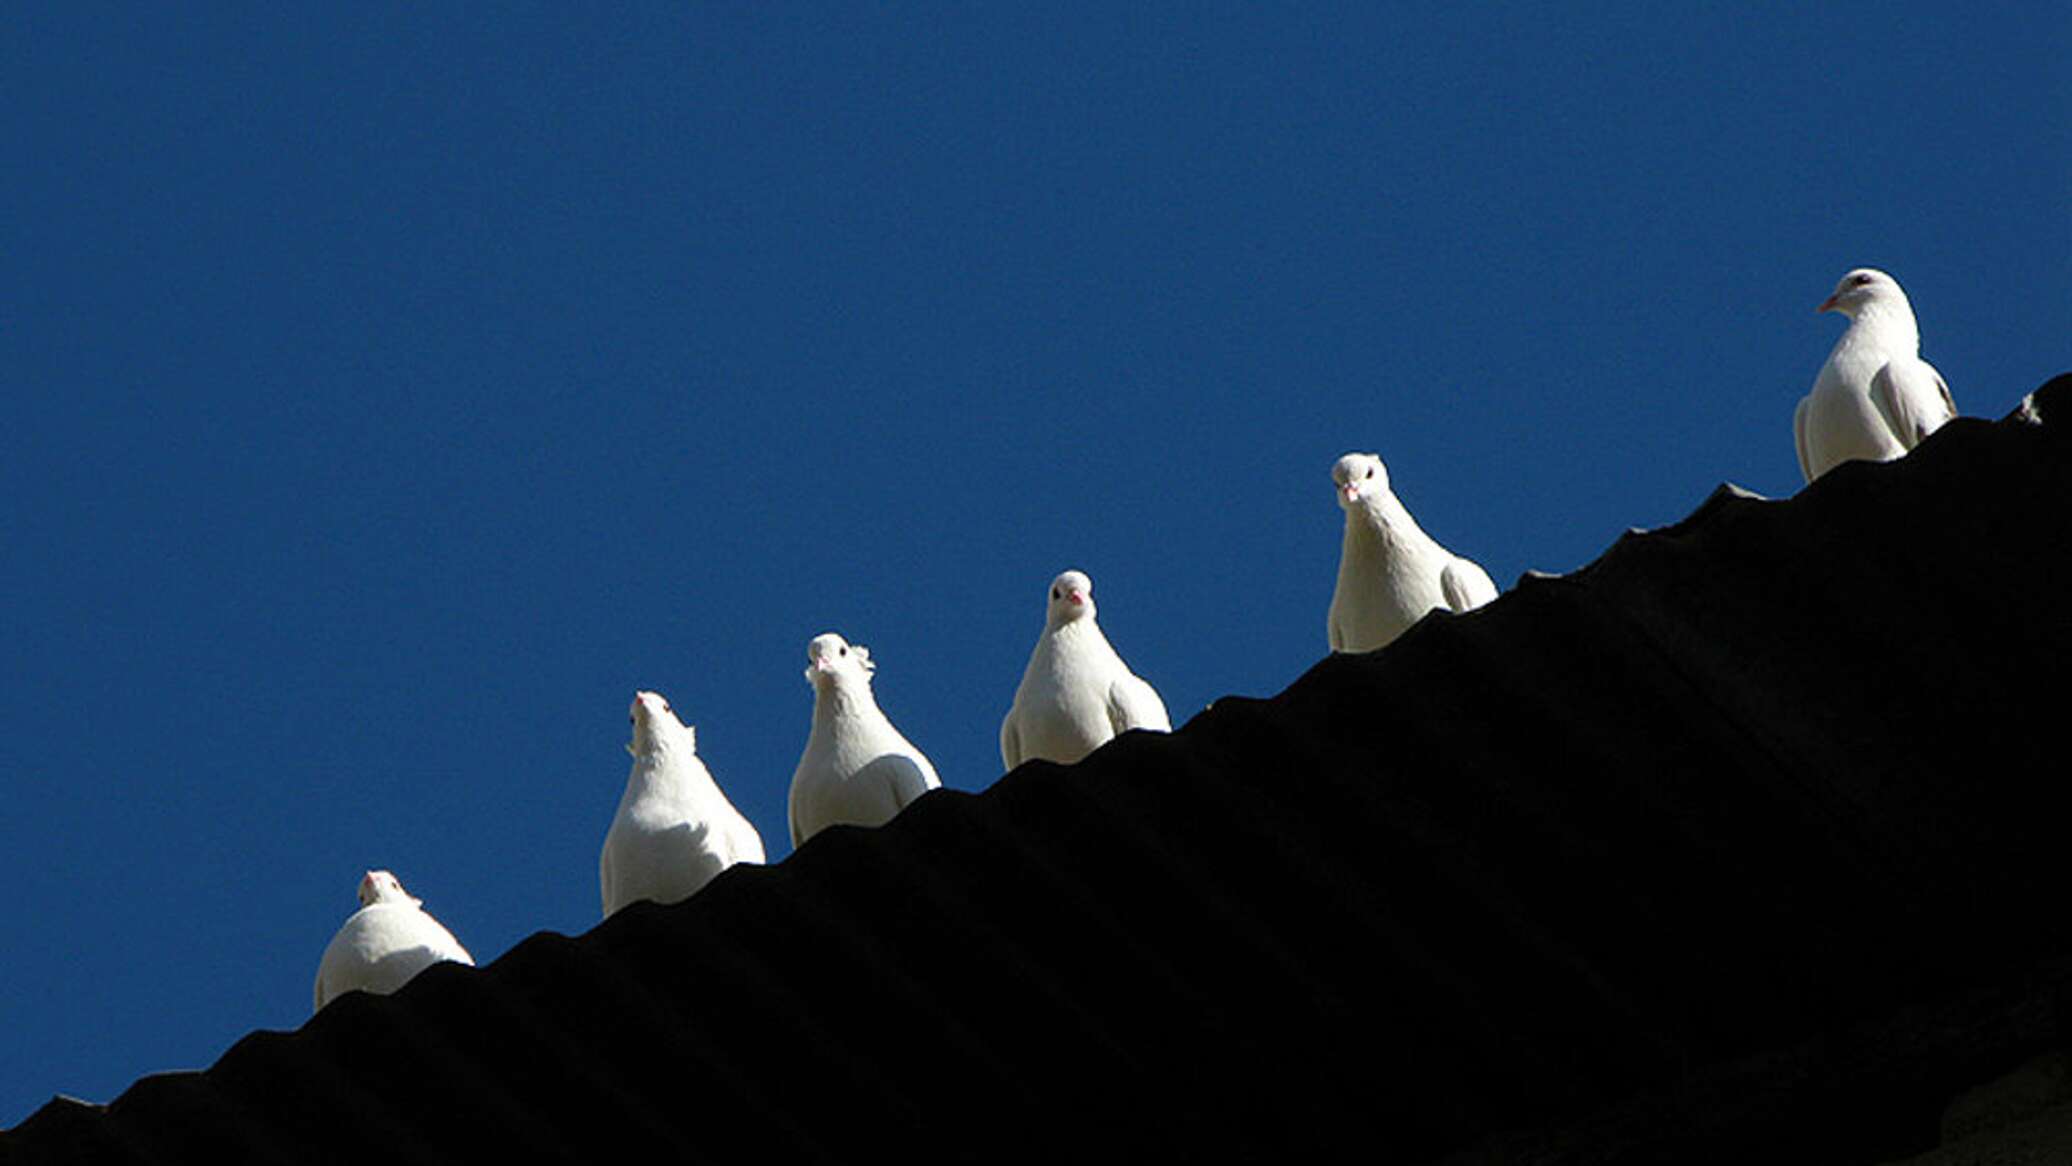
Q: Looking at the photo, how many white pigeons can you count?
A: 6